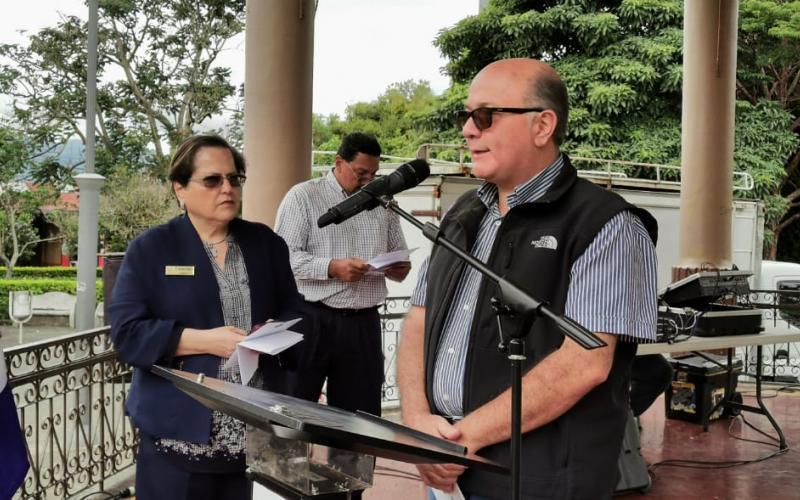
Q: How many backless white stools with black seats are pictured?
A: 0